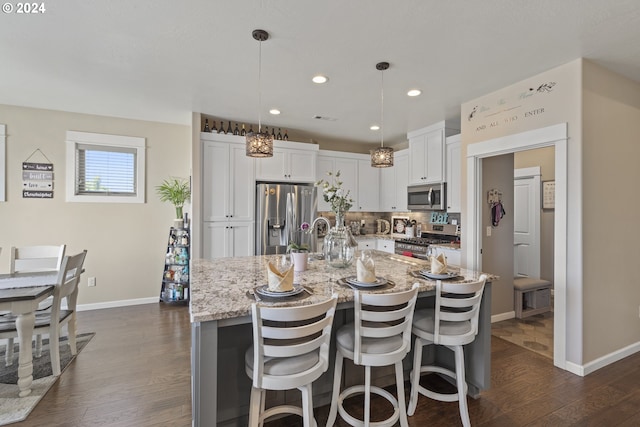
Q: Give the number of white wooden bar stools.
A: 3